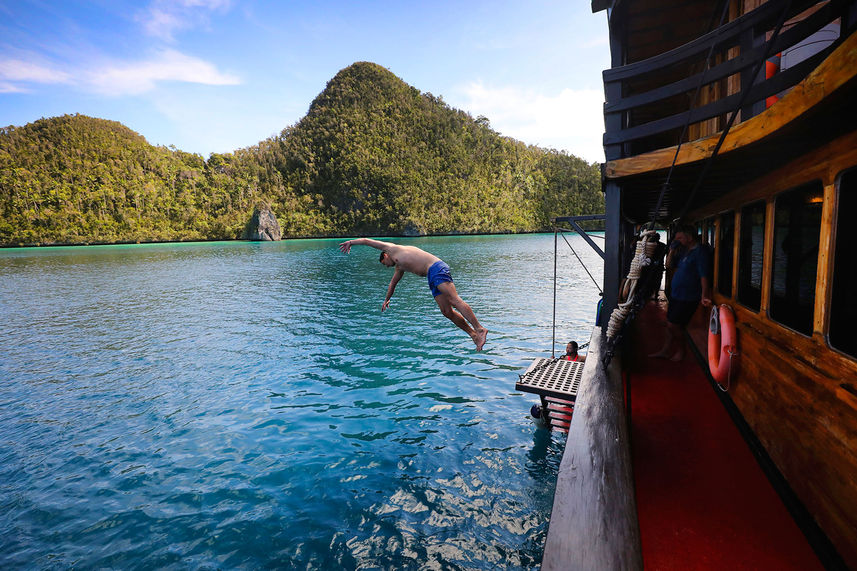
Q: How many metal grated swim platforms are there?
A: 1